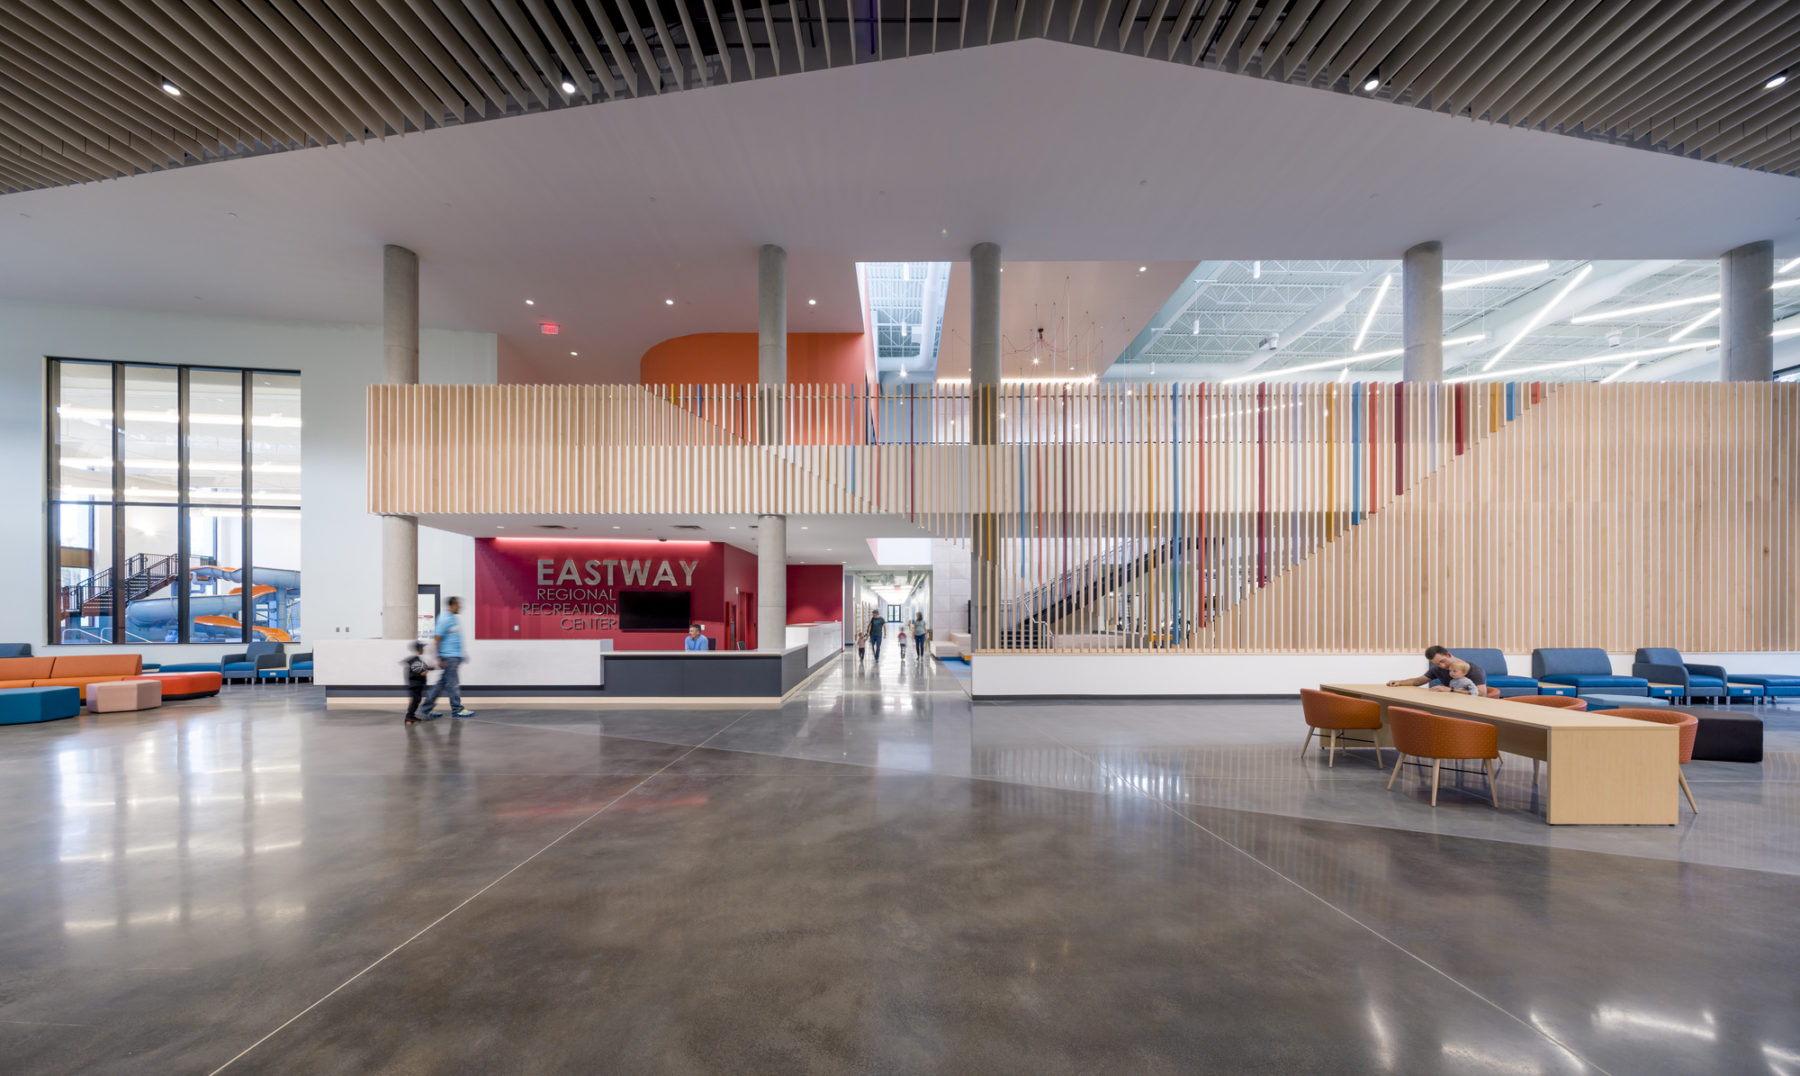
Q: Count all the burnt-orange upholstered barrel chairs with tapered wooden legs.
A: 5